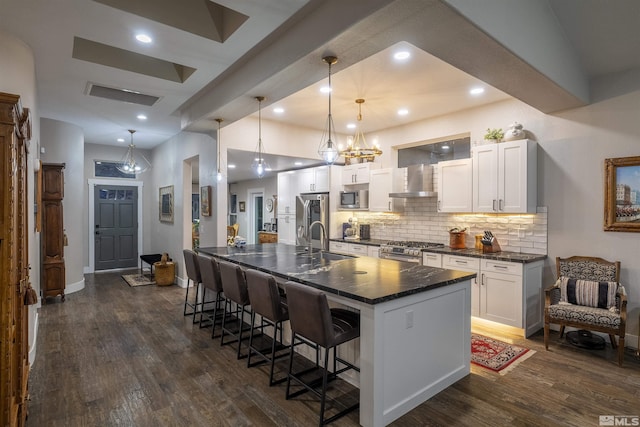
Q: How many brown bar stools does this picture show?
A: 5